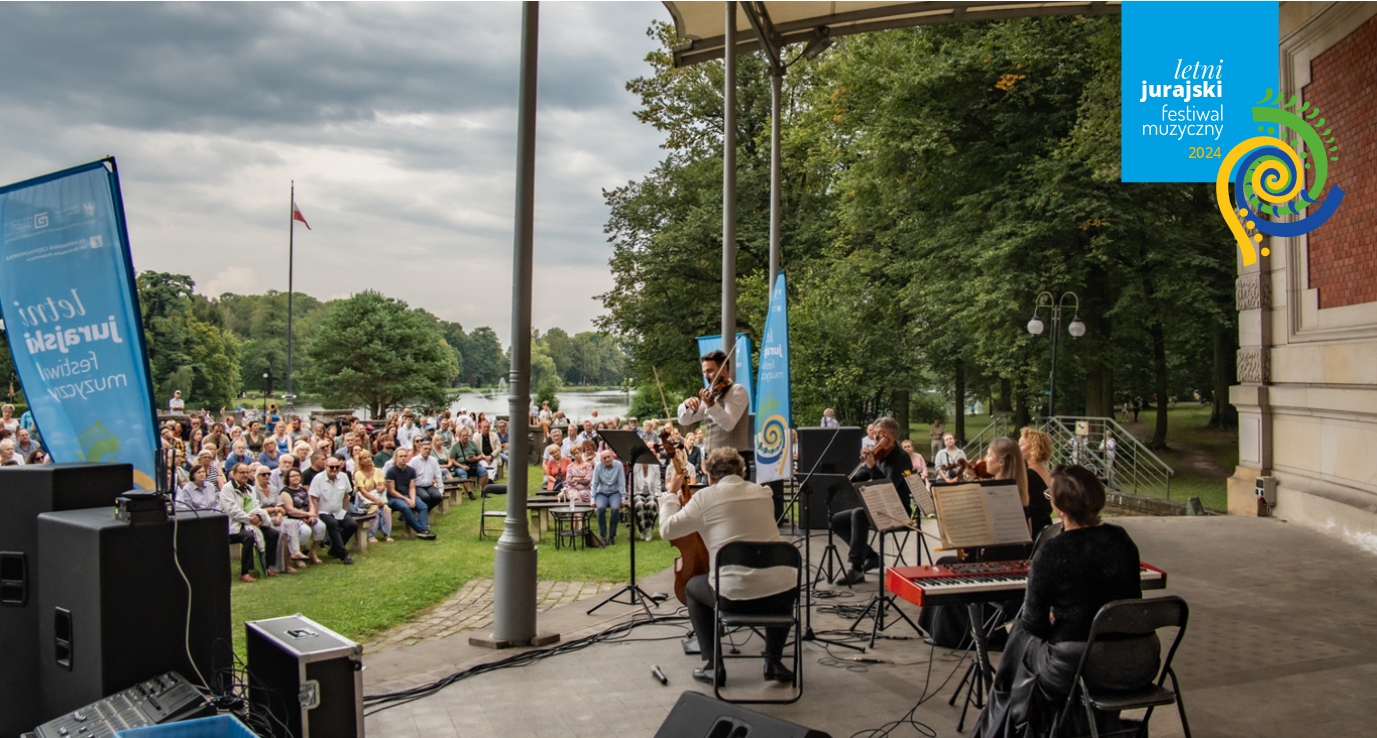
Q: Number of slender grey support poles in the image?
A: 3